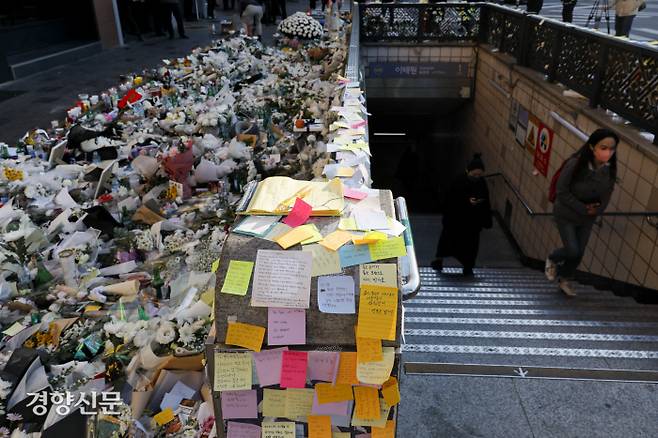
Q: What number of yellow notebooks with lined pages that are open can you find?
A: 1